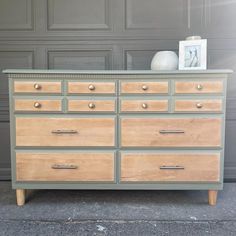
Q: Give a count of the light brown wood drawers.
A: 12